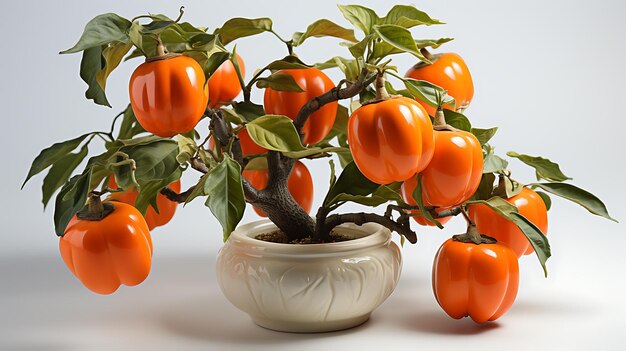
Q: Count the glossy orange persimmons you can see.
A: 13